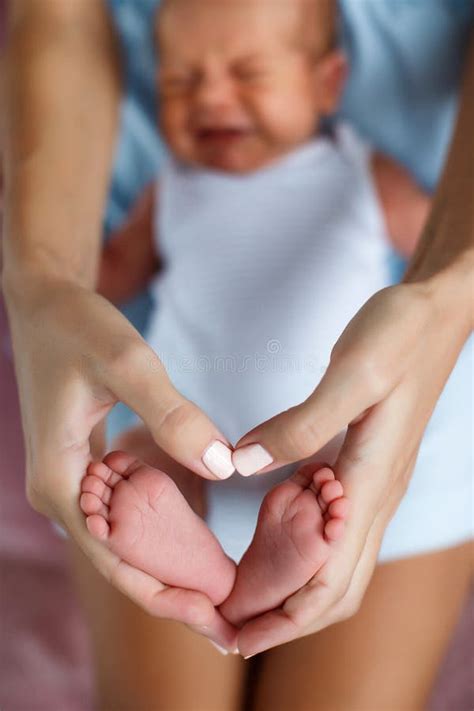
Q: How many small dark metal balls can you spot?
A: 0